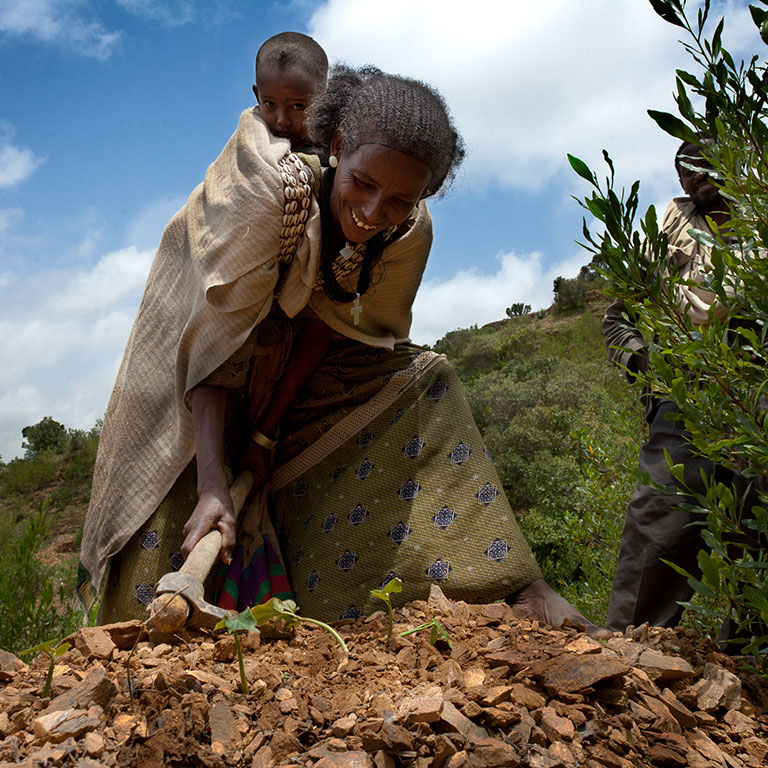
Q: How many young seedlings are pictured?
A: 5